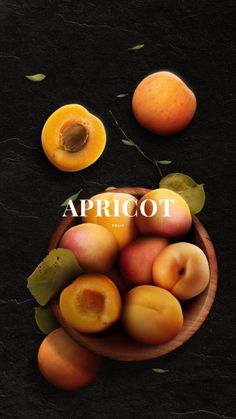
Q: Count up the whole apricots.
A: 8